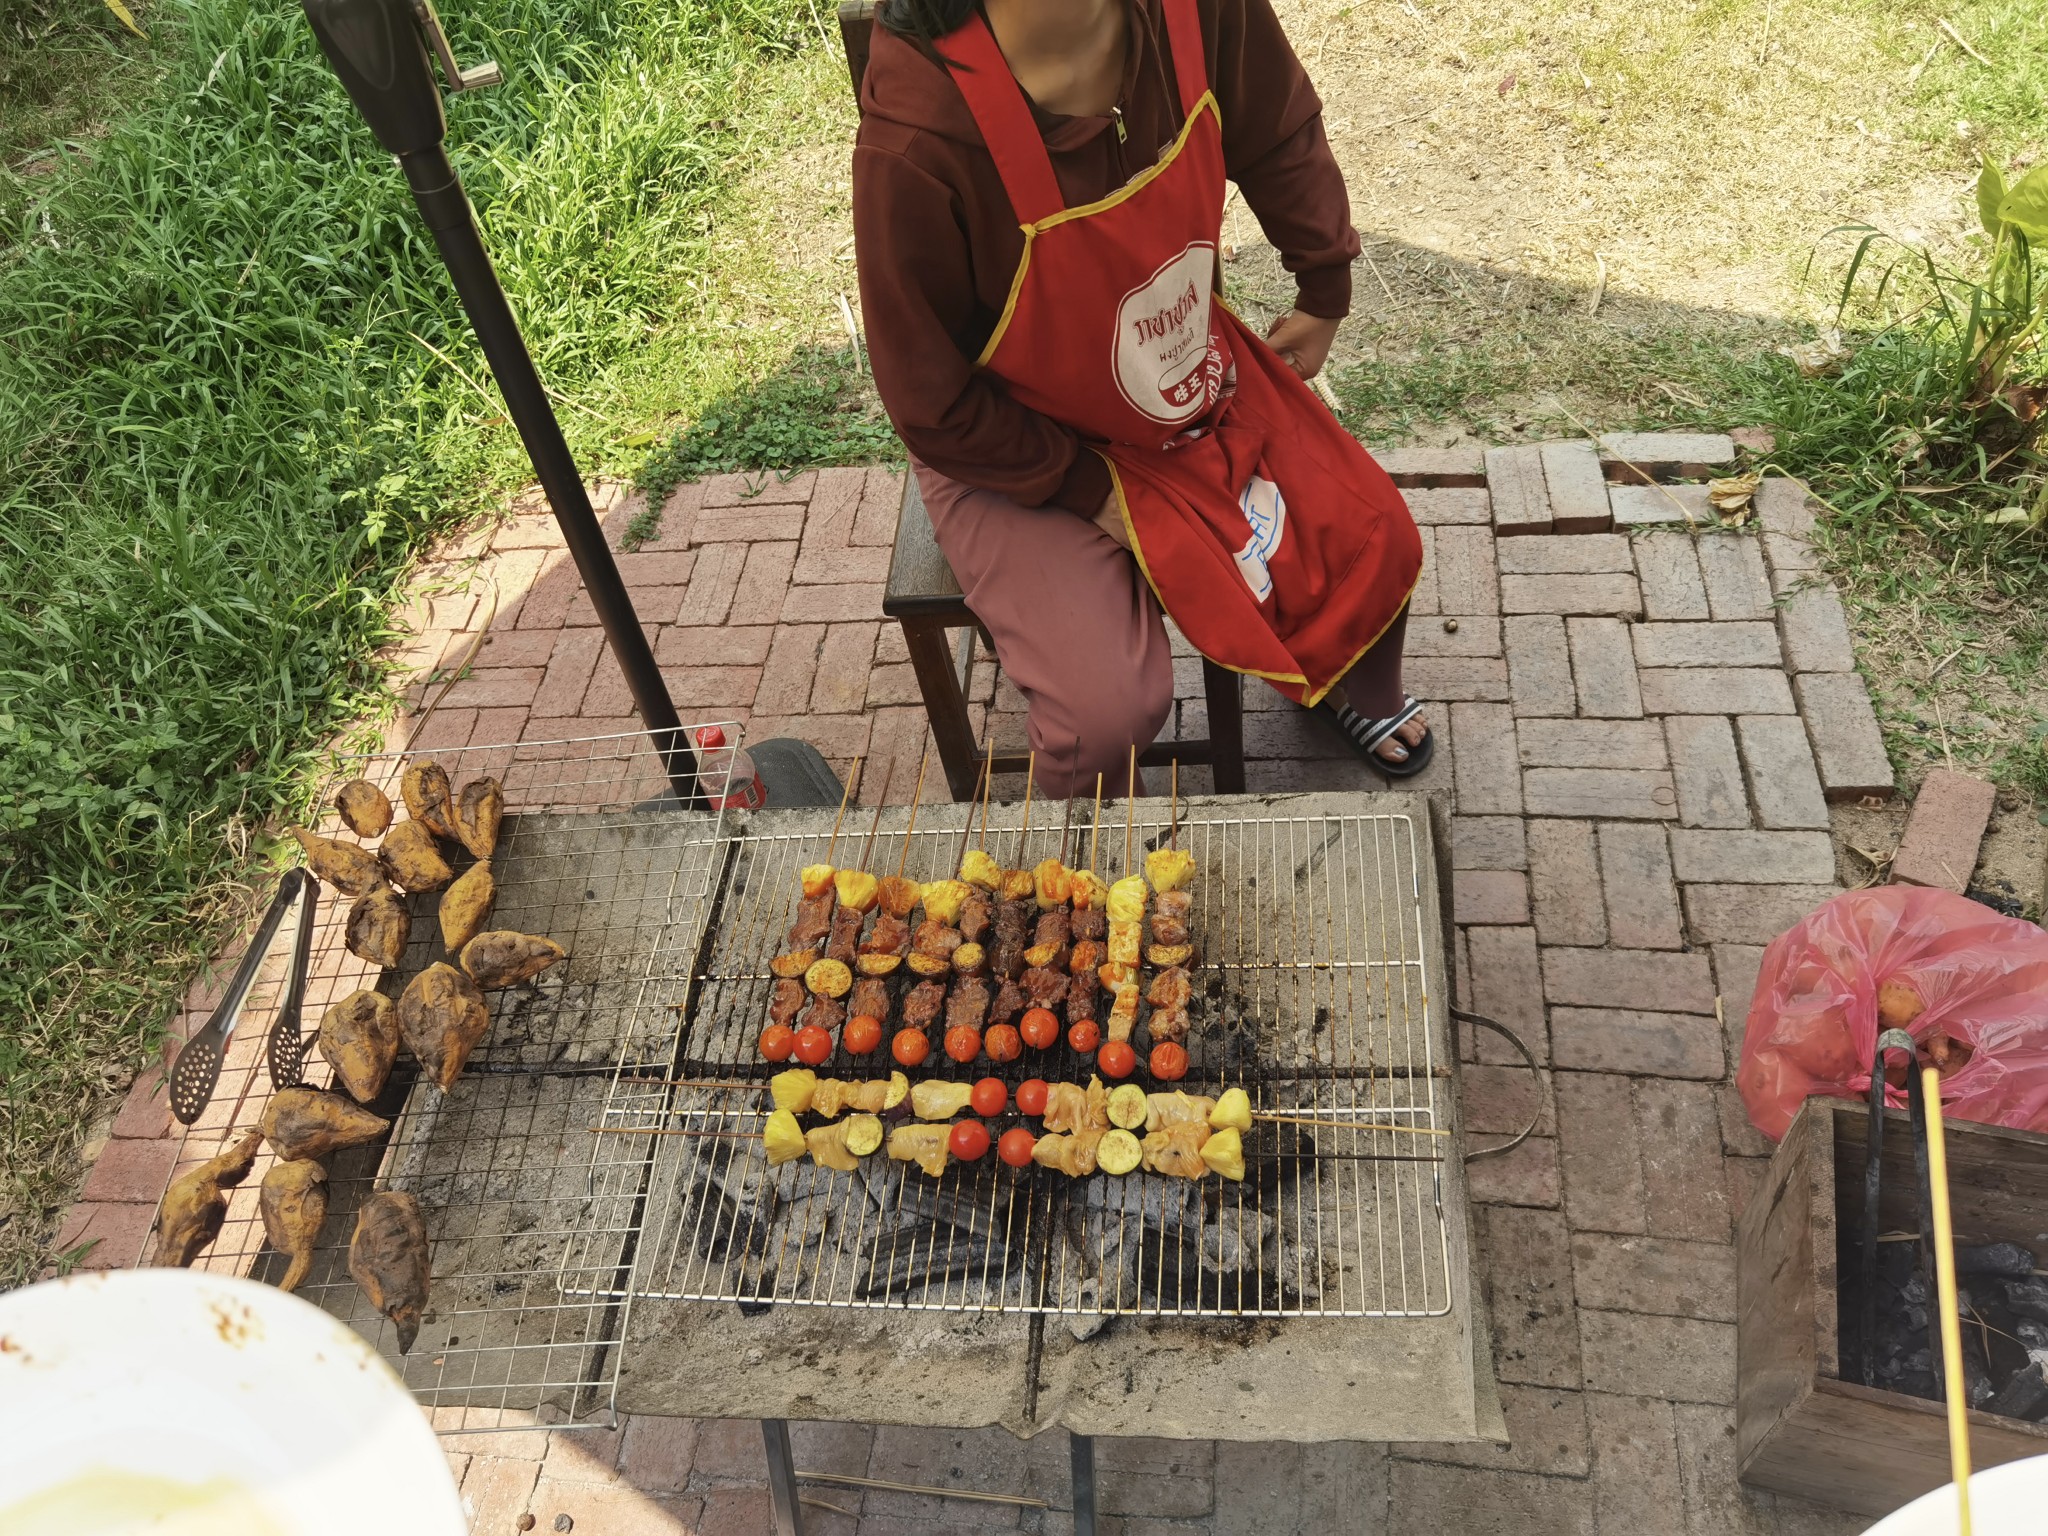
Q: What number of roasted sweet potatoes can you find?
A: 14